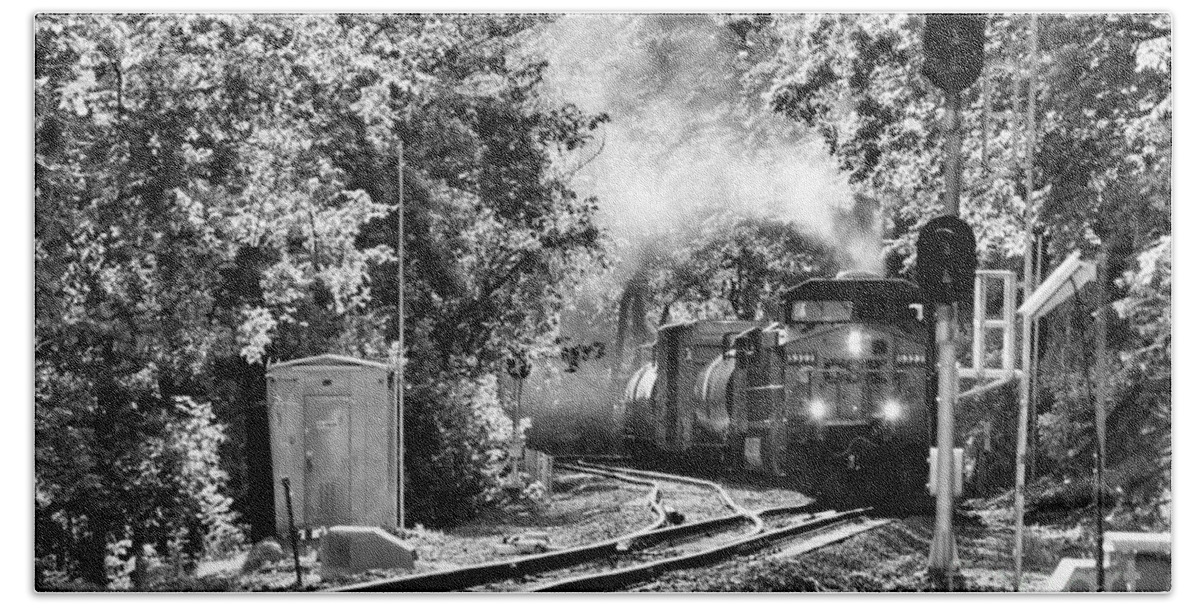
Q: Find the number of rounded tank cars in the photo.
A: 2